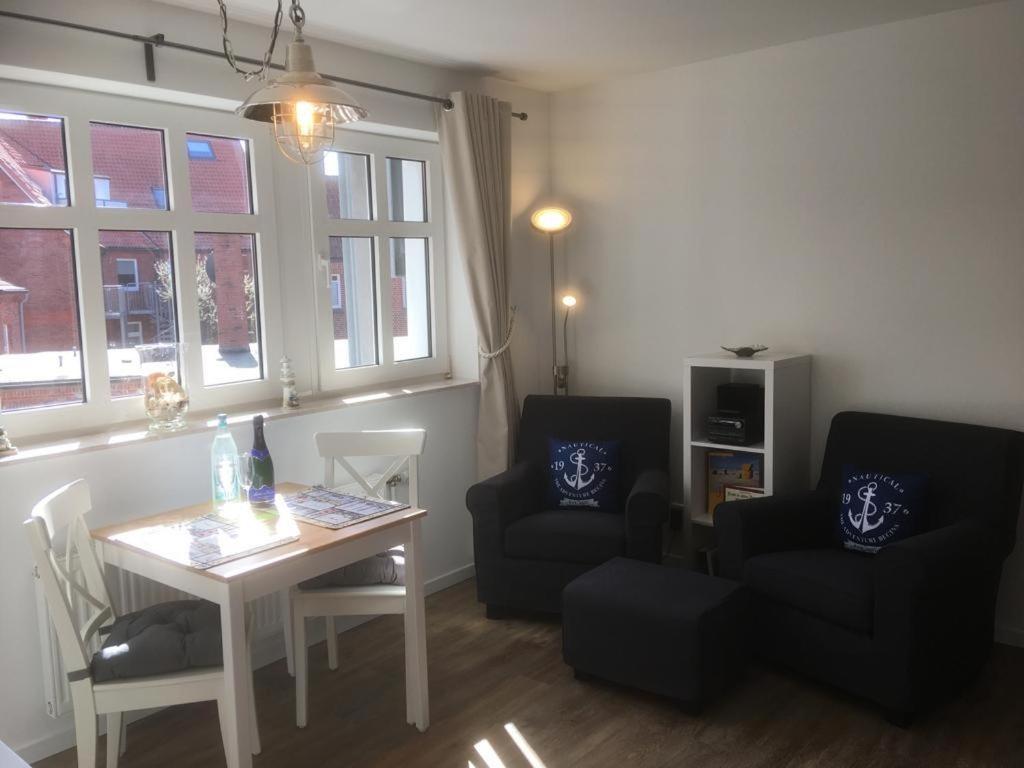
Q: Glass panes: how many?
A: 10